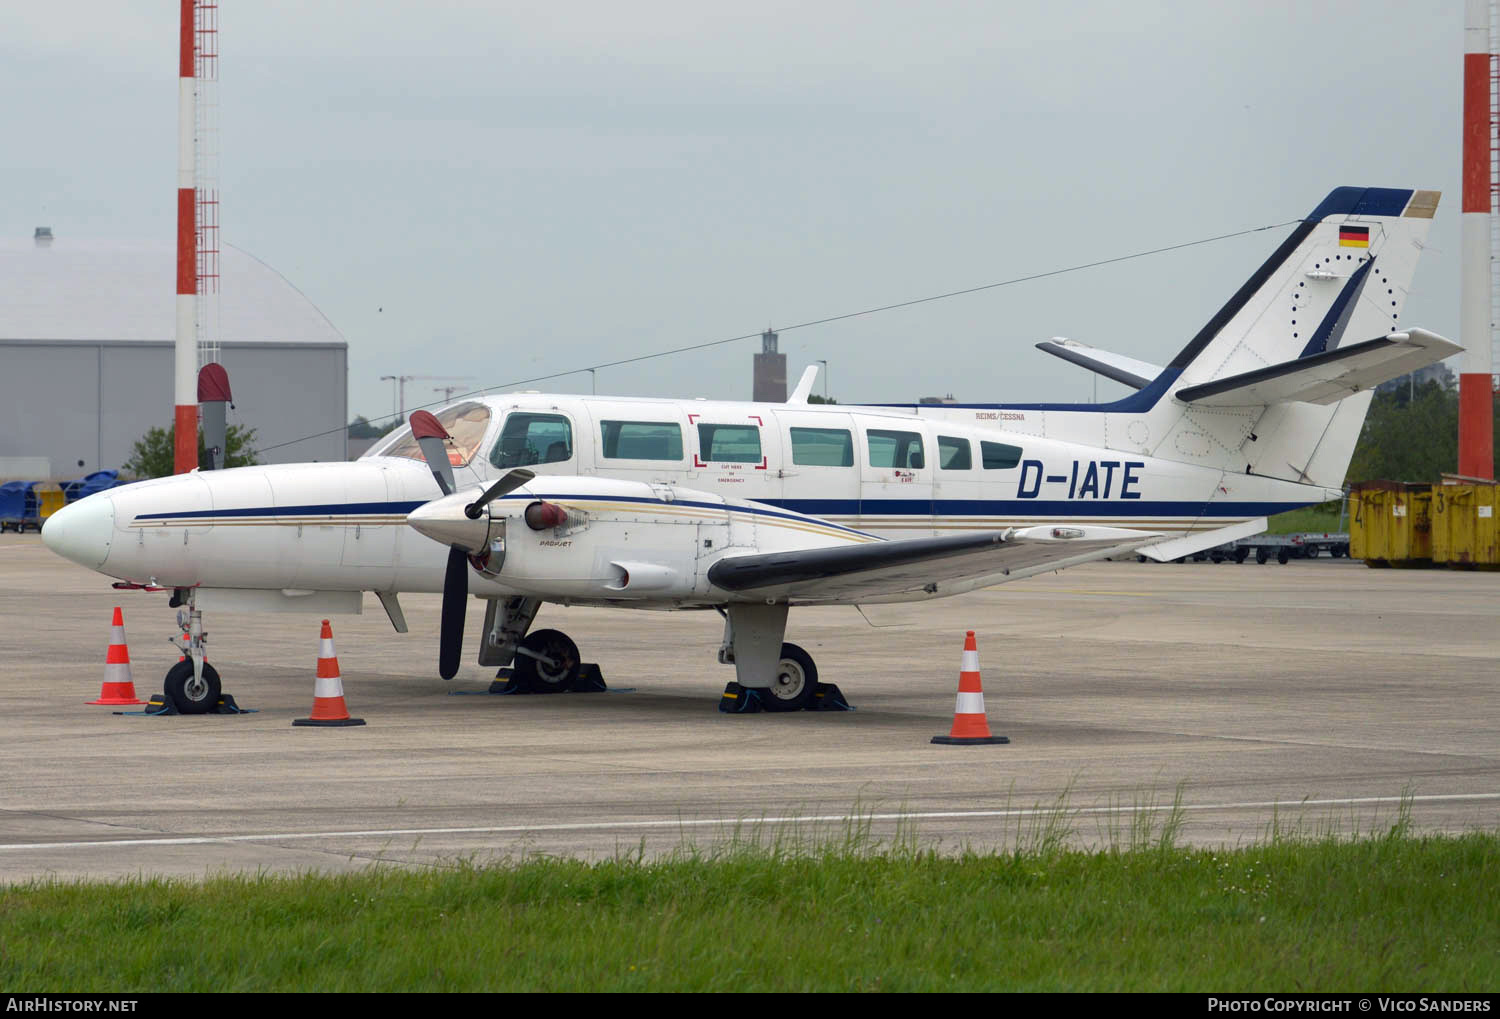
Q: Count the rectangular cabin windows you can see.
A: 5